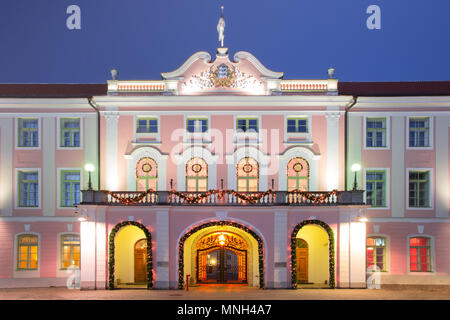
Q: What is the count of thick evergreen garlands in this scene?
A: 3